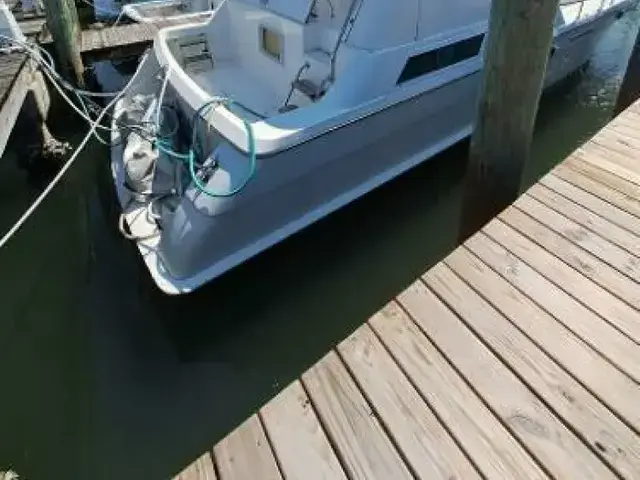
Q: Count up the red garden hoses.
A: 0